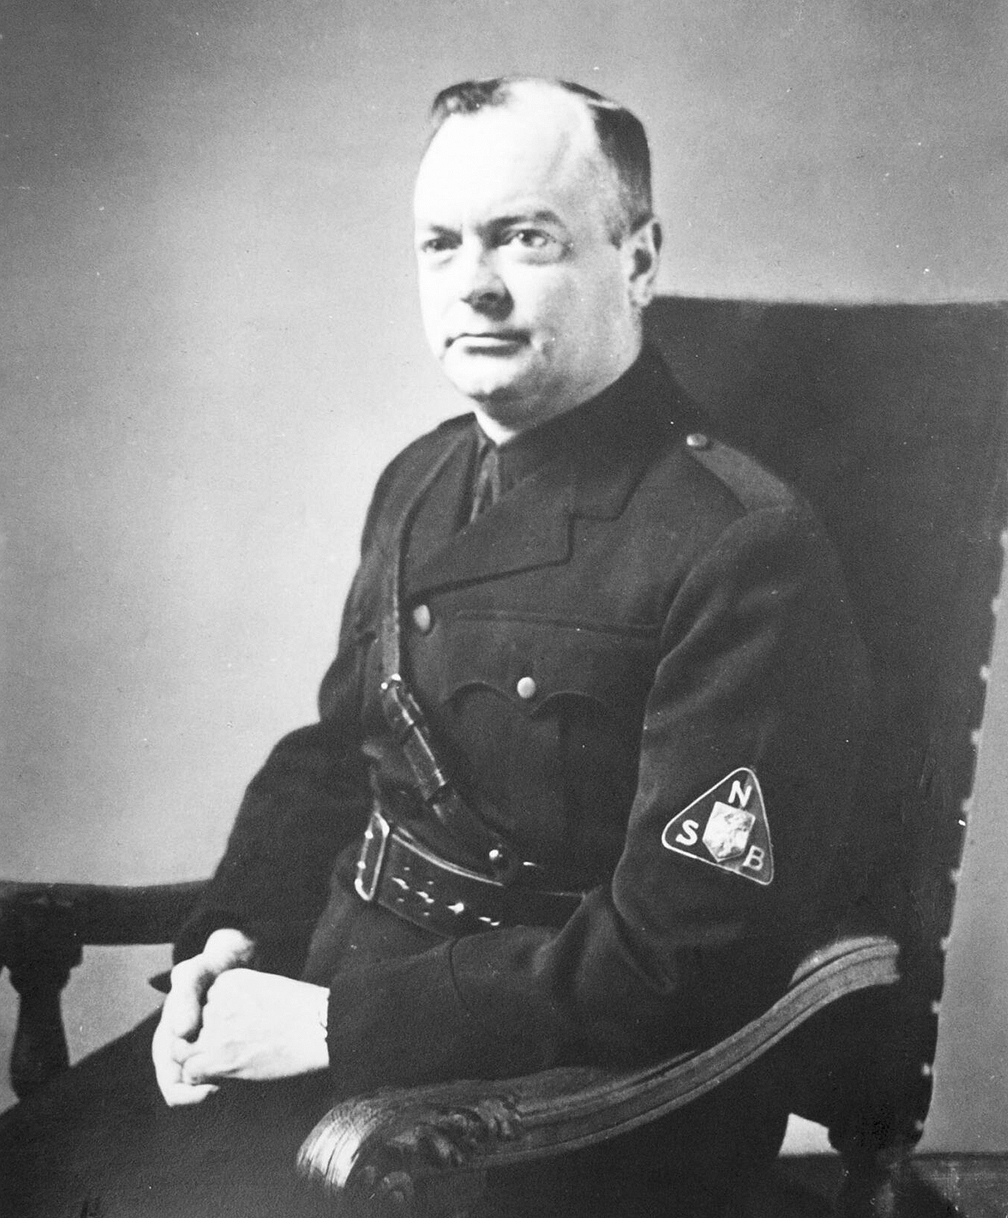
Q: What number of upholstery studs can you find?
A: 10